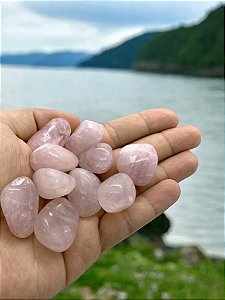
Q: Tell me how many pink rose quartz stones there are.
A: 10